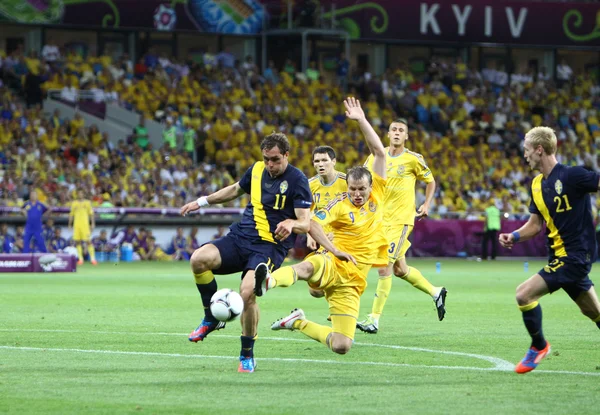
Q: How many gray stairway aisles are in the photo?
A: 1